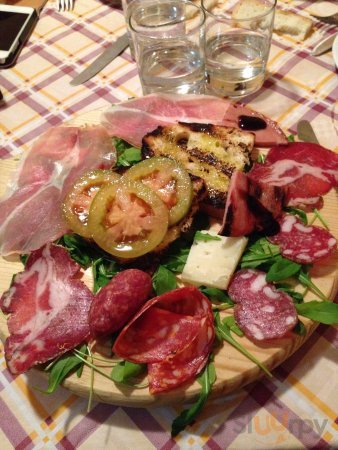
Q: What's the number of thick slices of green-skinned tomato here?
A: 3